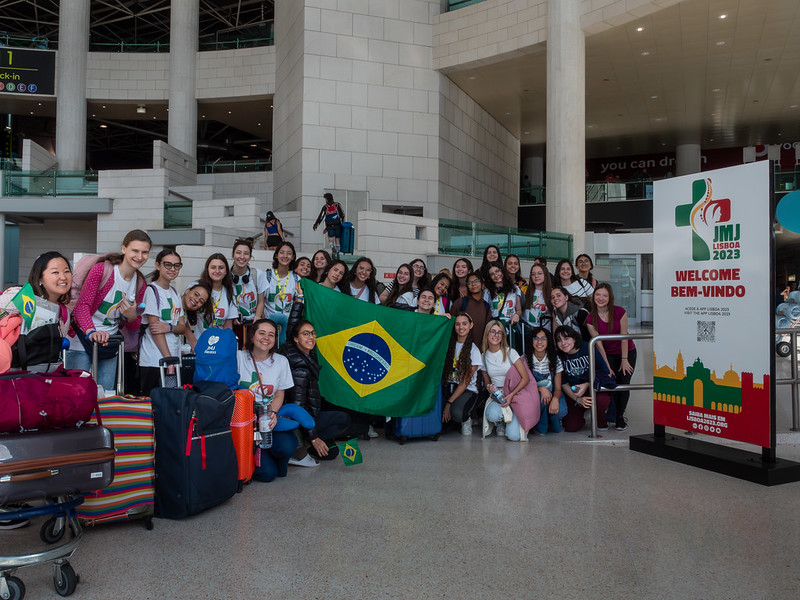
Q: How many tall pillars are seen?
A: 3